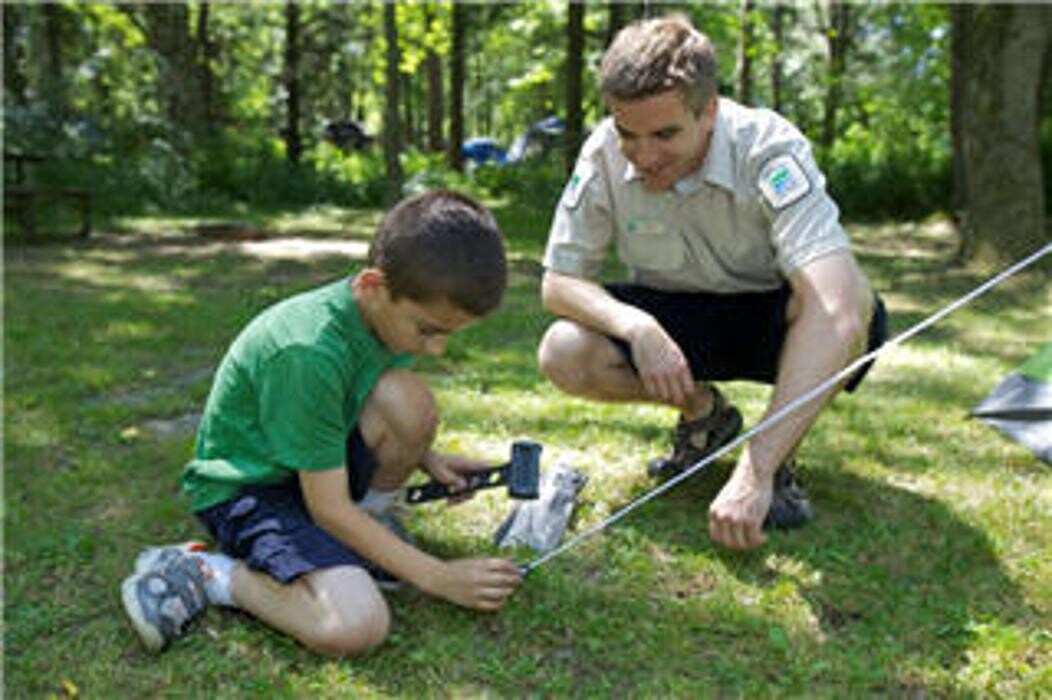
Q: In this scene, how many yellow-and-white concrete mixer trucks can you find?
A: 0